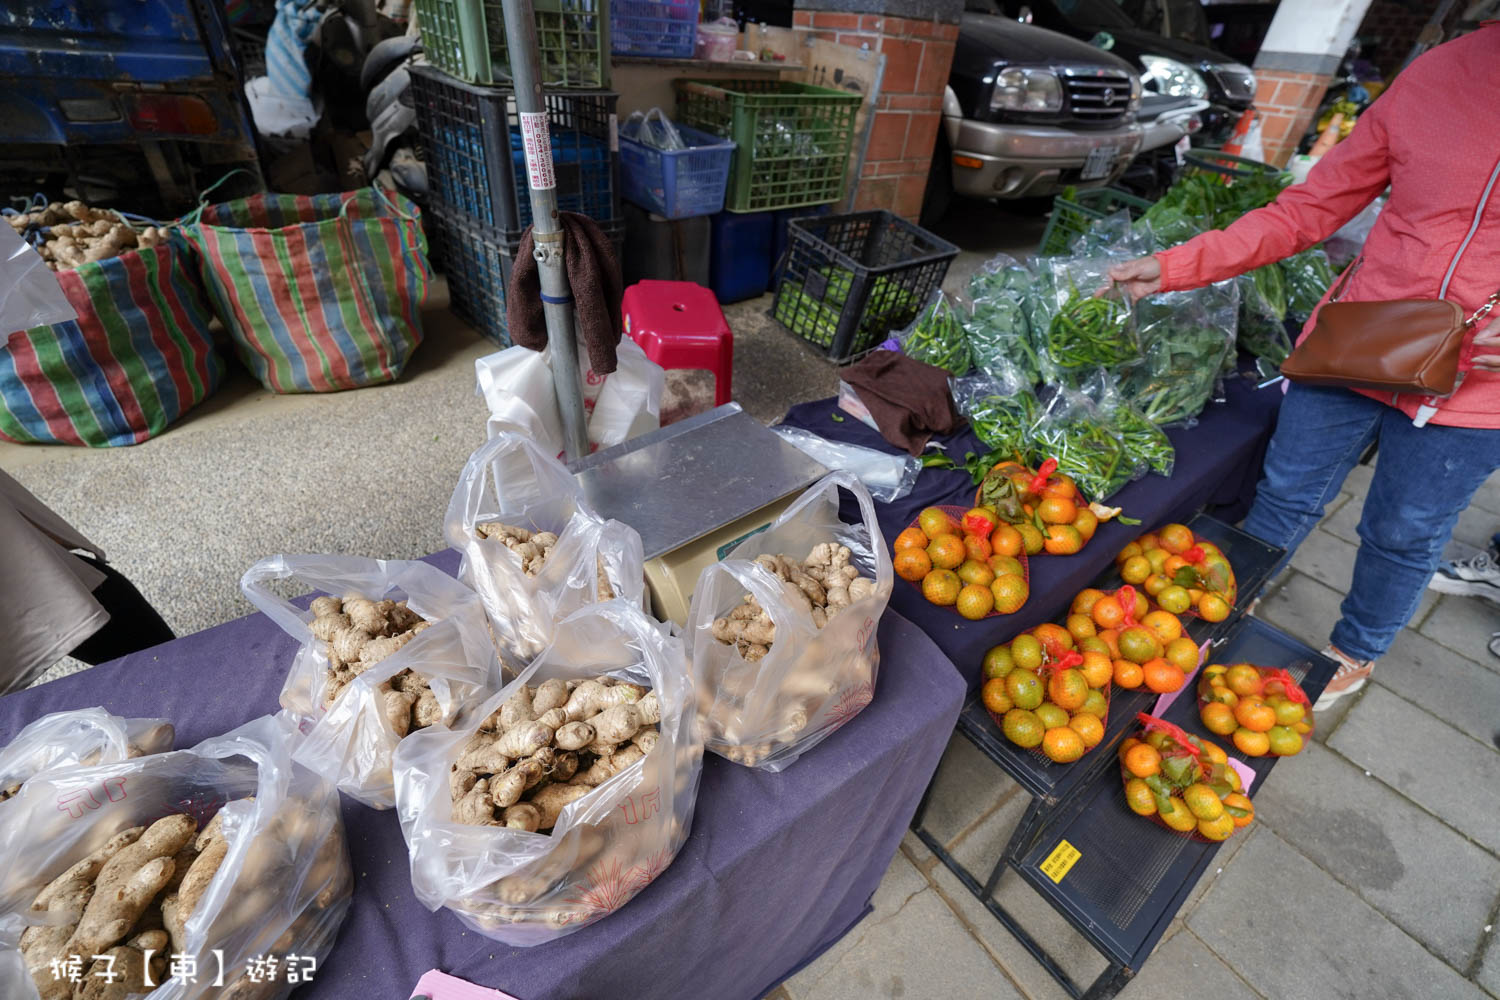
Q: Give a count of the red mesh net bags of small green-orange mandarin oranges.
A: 7